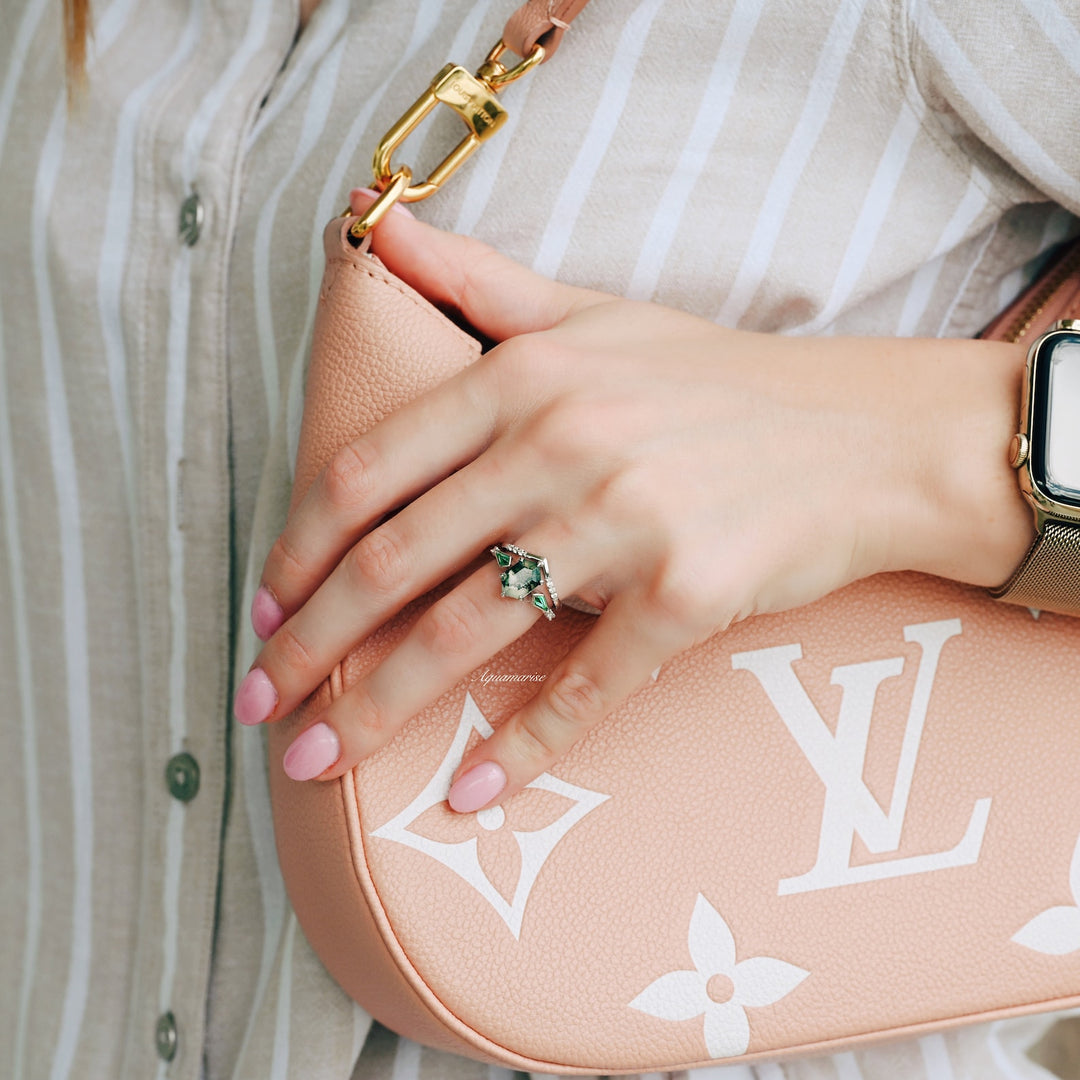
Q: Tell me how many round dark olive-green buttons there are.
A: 3